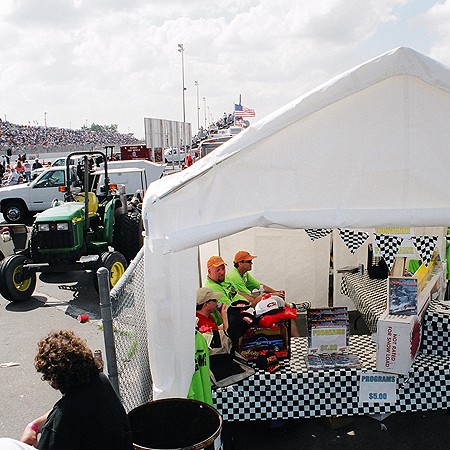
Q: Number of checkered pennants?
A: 4